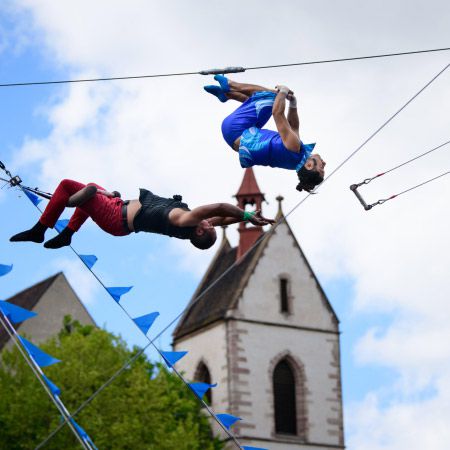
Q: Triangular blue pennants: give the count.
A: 14